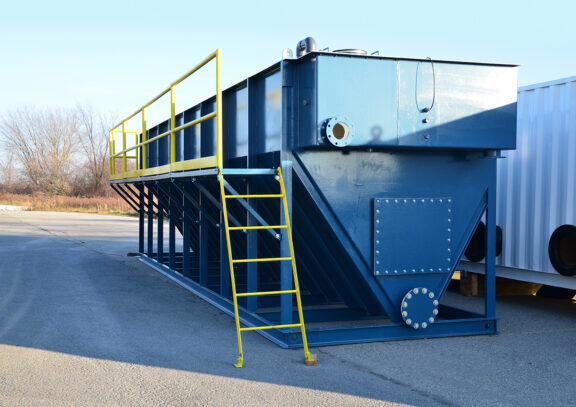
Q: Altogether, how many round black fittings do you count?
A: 2